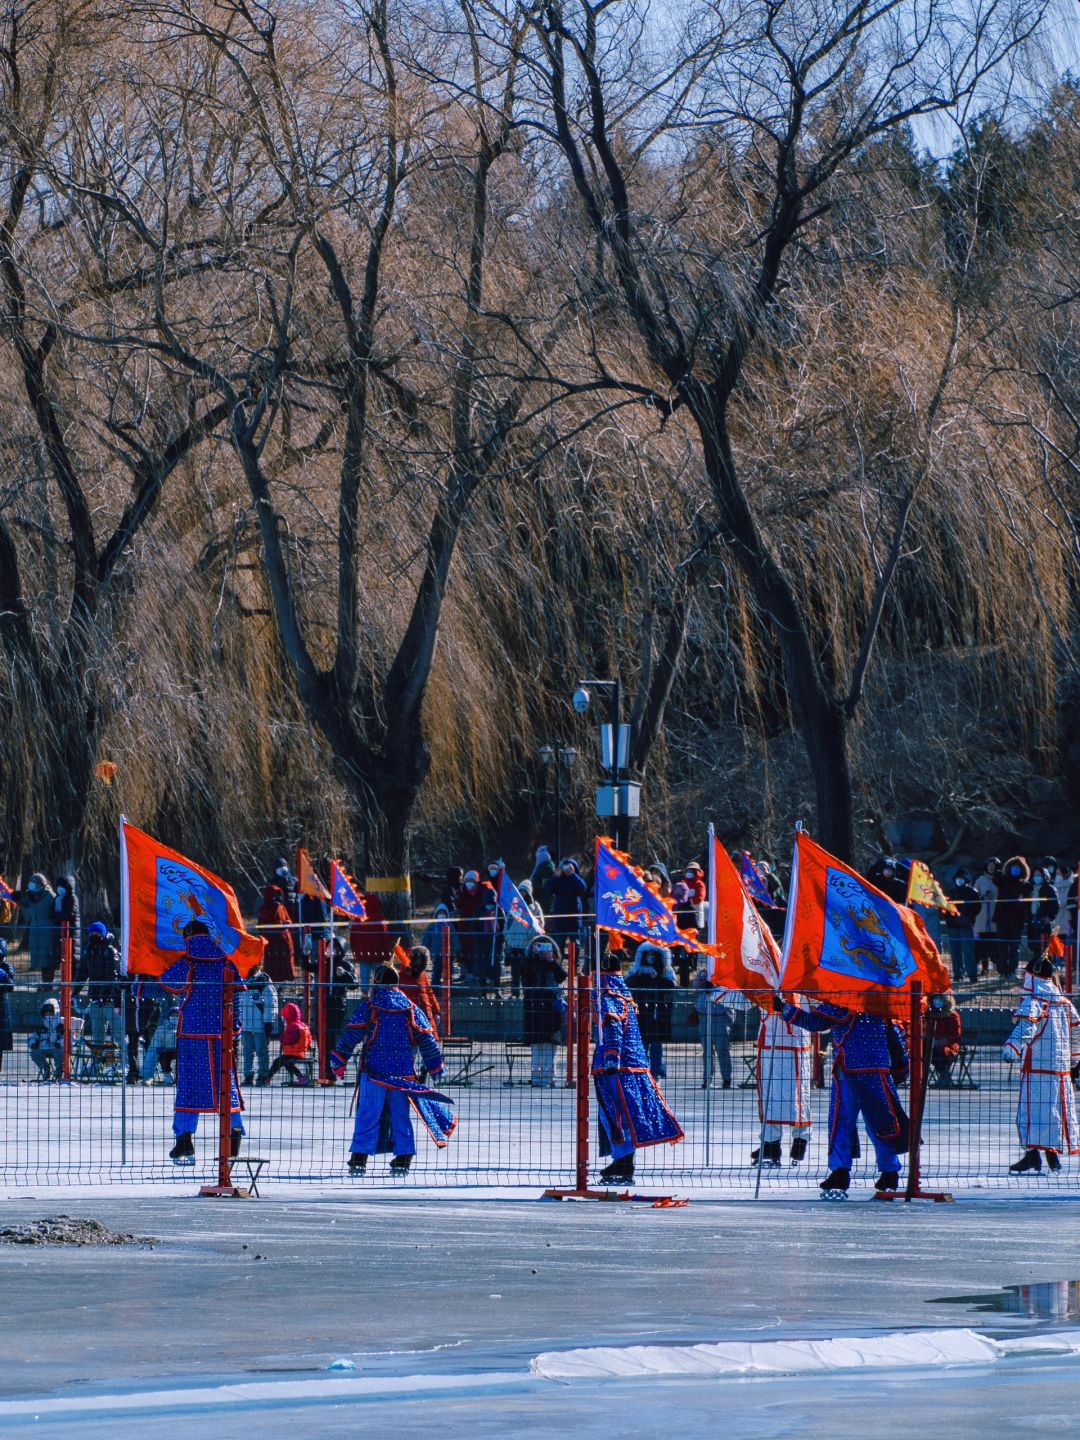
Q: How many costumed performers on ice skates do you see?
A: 6